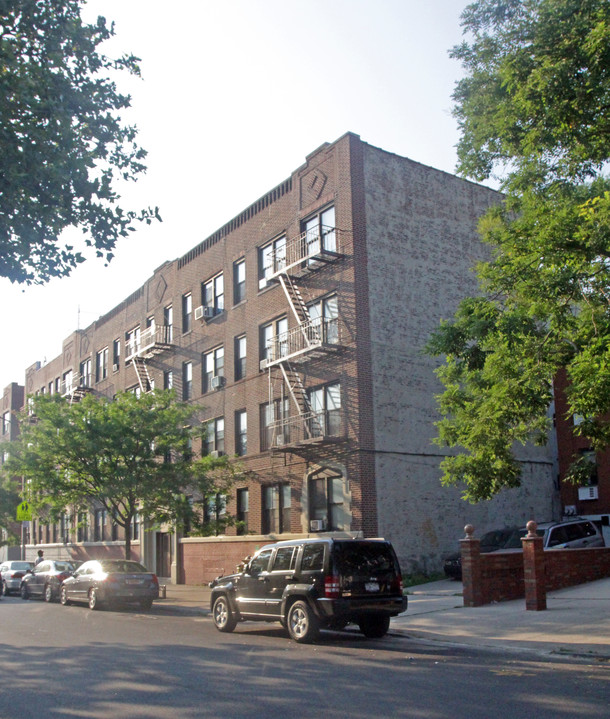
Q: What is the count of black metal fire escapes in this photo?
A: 0